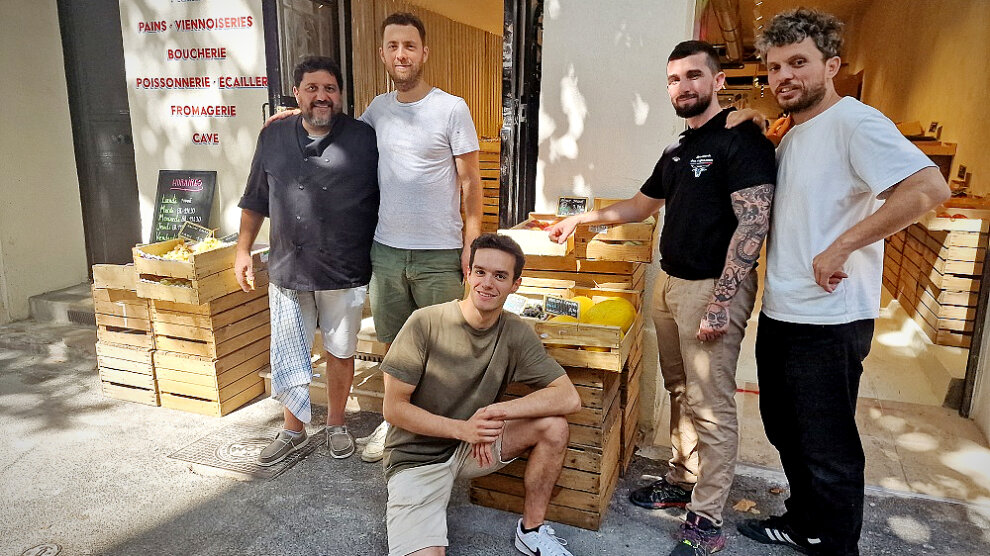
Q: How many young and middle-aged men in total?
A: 5